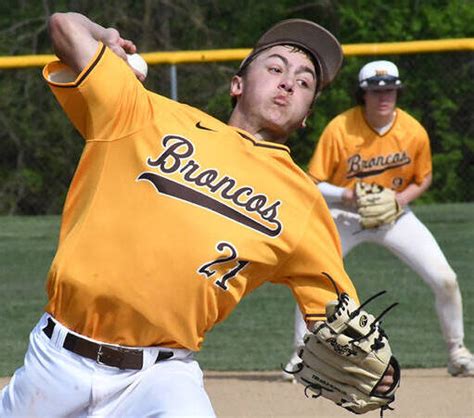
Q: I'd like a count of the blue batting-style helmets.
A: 0